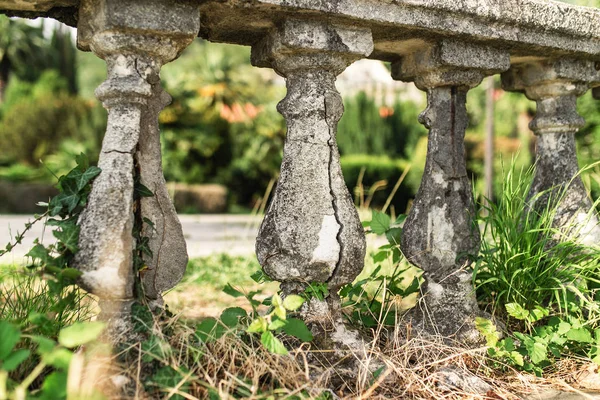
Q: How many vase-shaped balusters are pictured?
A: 4